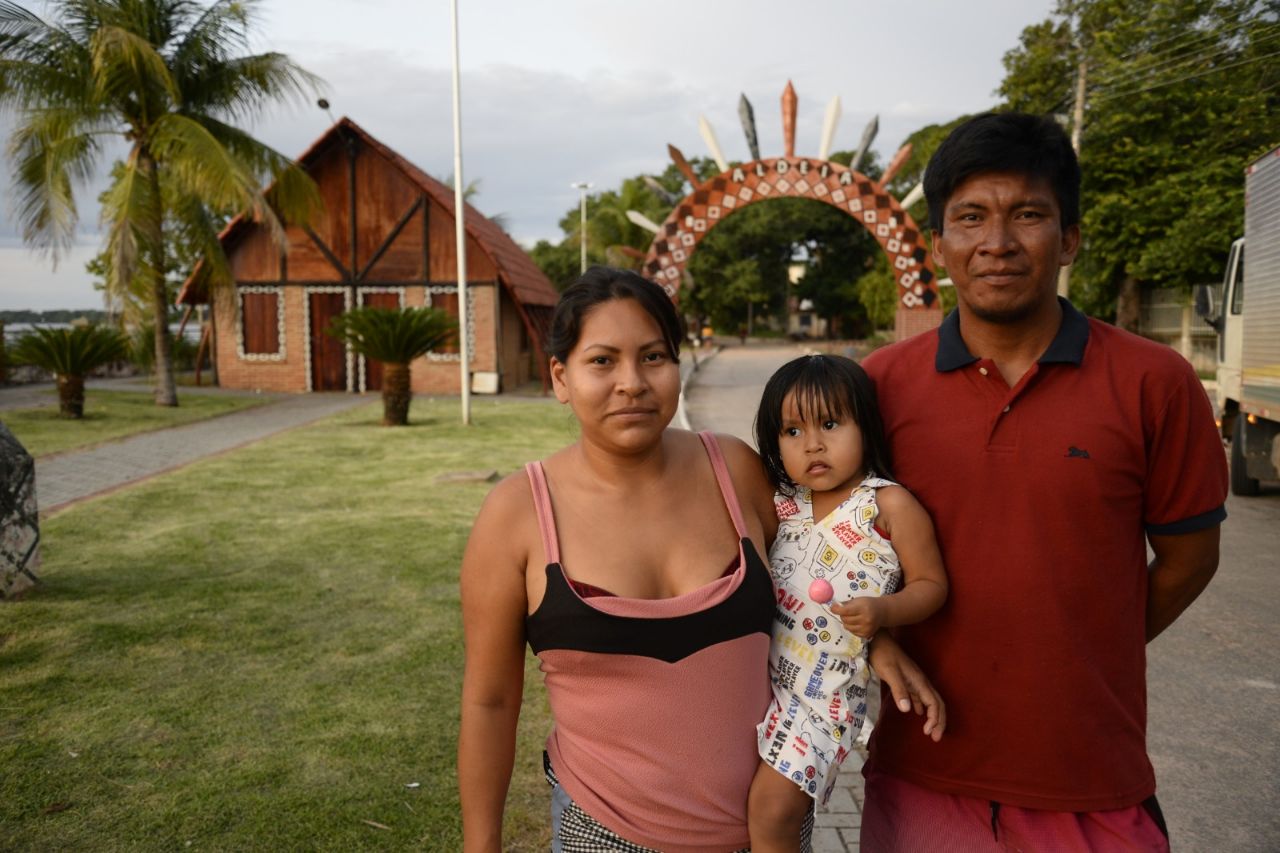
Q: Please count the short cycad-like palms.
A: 2